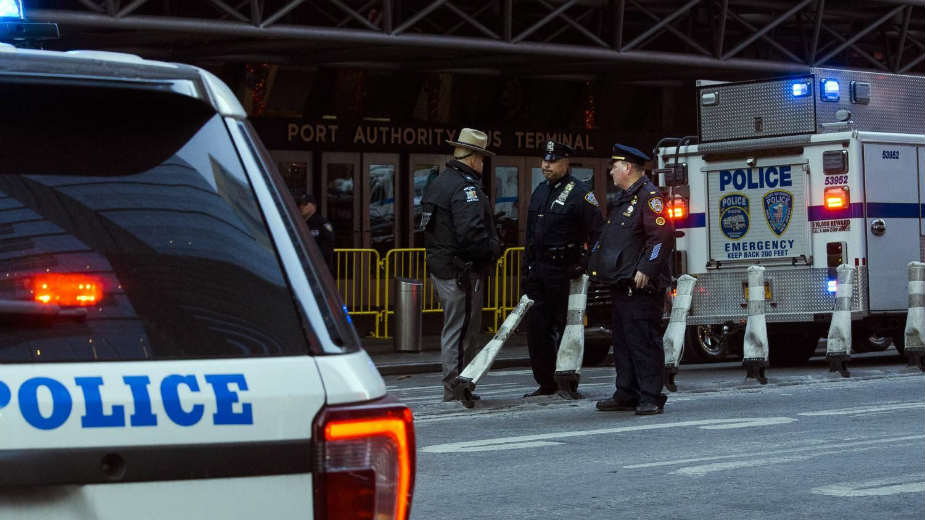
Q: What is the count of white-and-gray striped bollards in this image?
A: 6